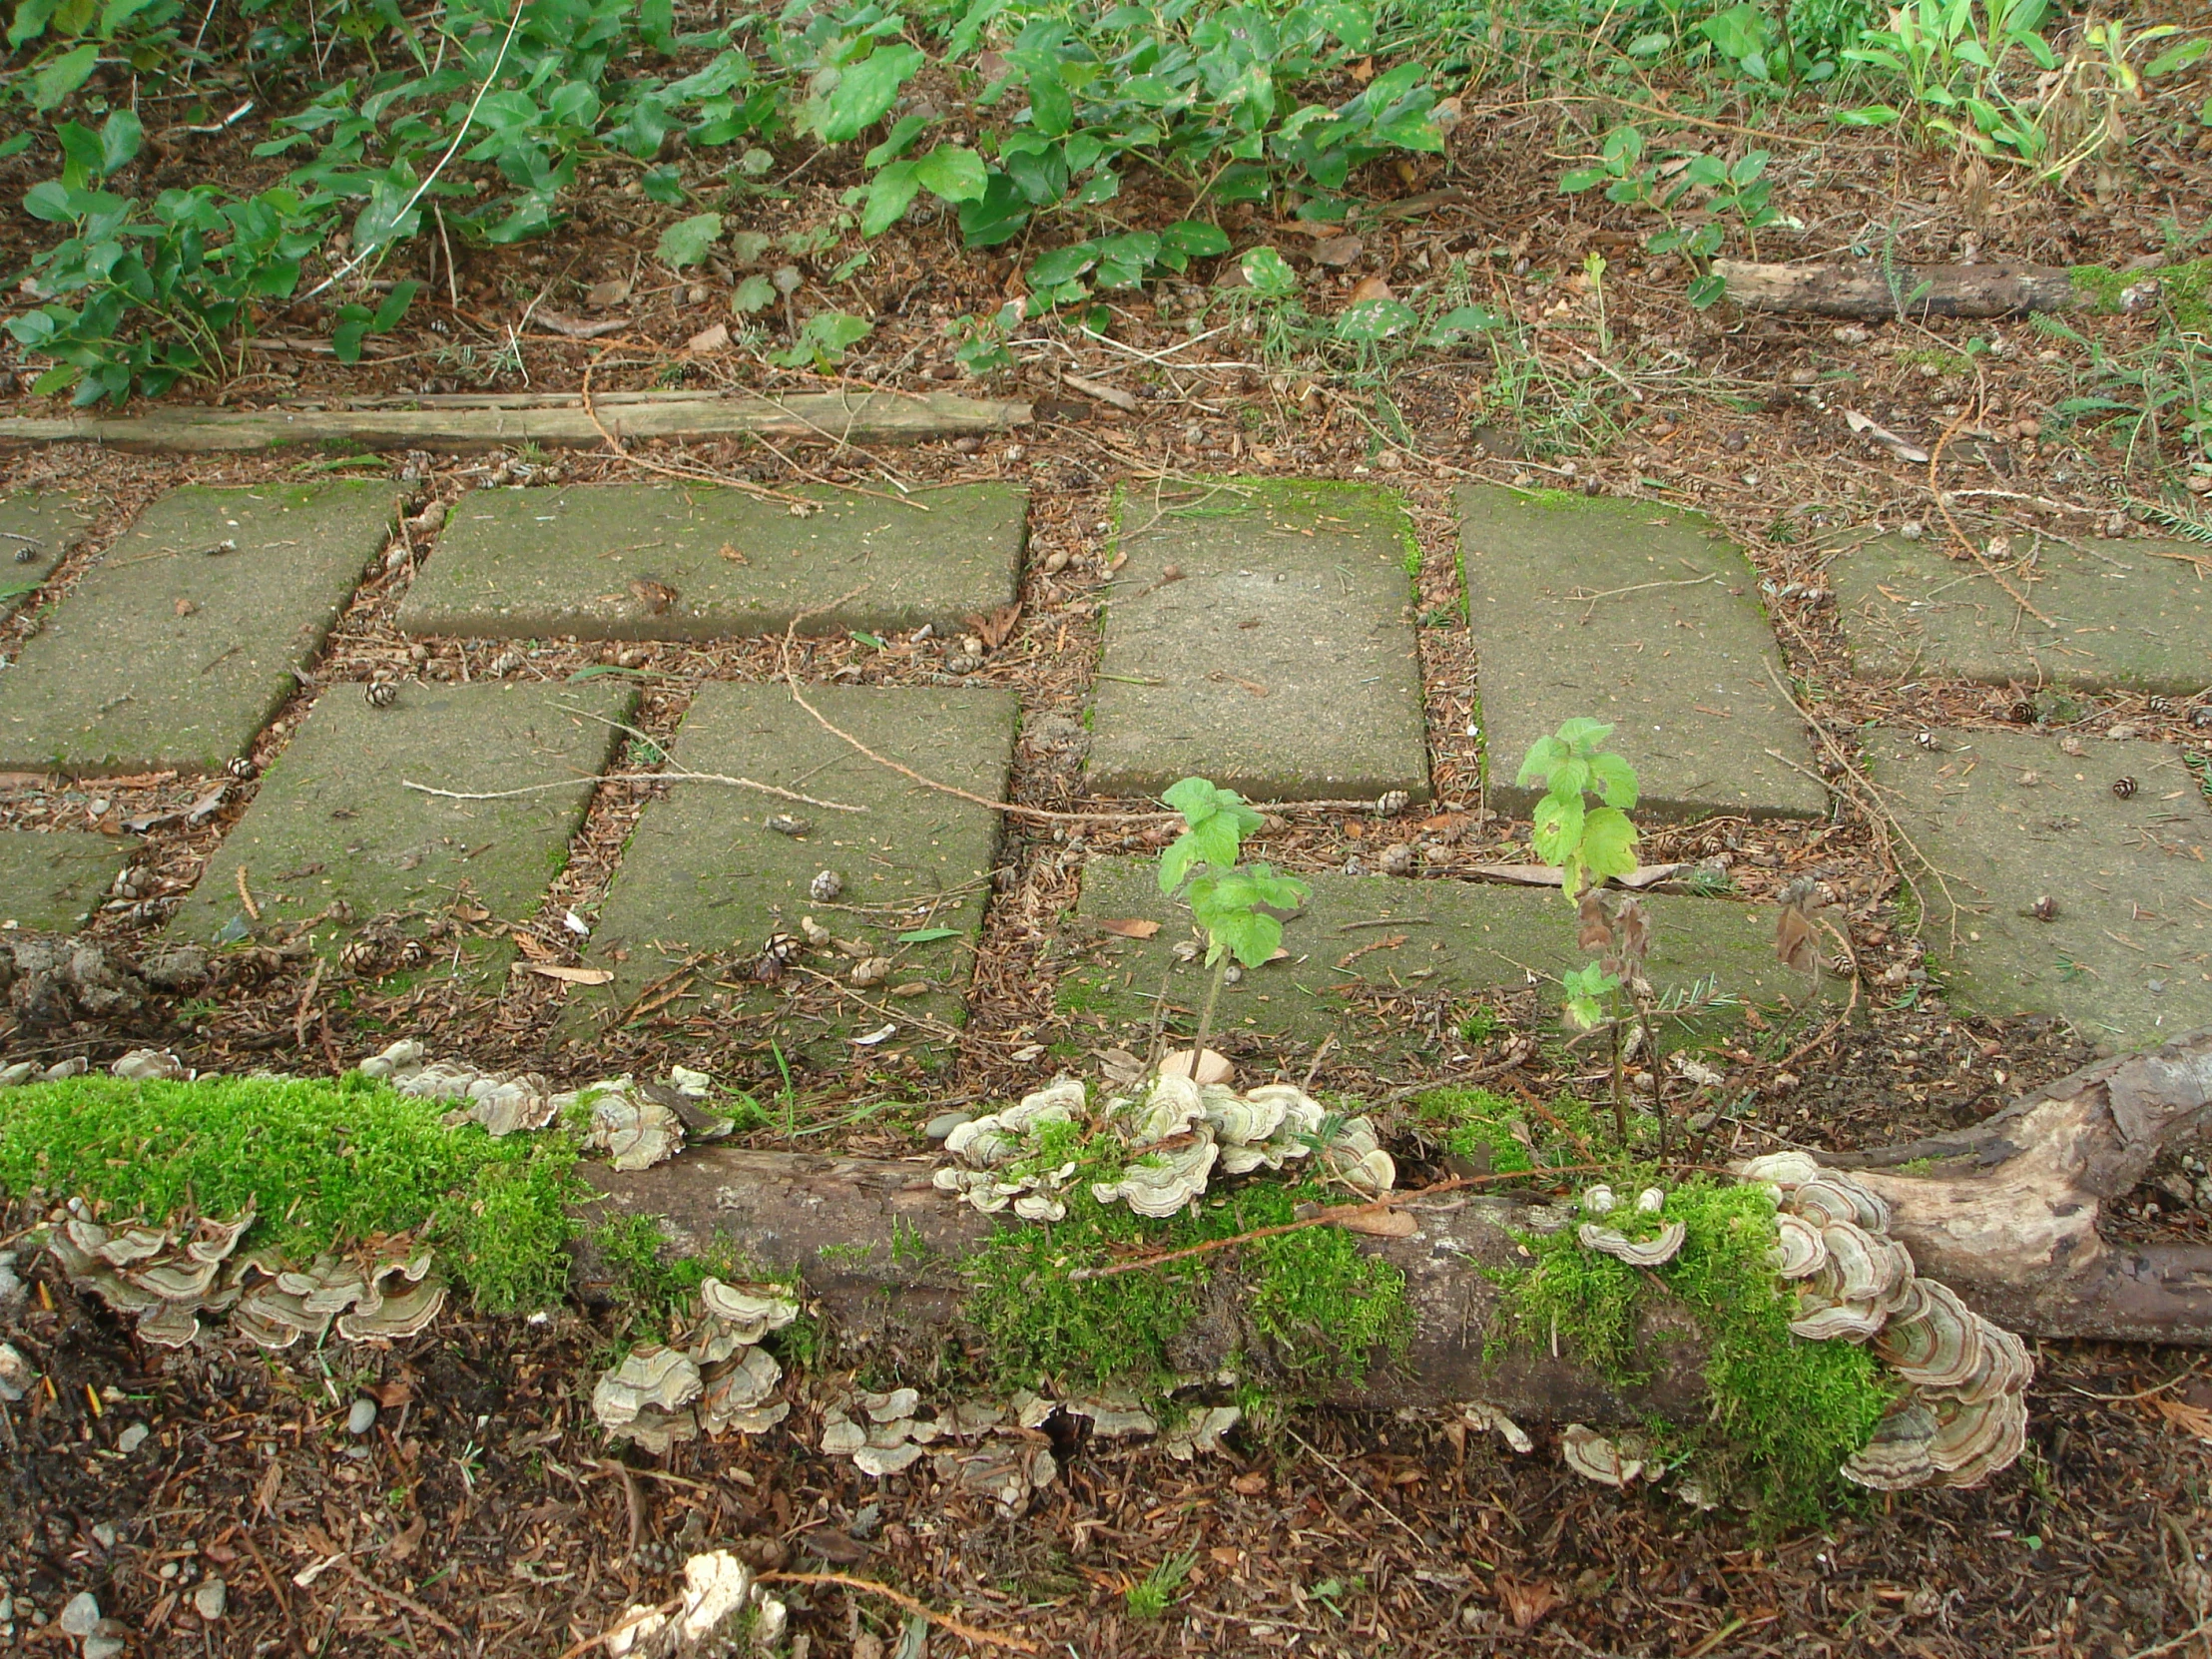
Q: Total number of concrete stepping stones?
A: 11